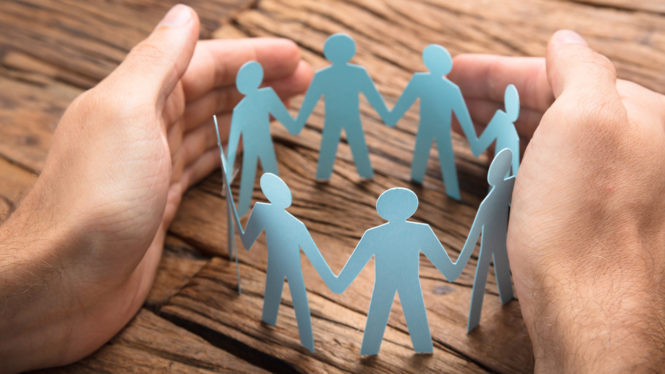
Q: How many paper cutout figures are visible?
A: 8